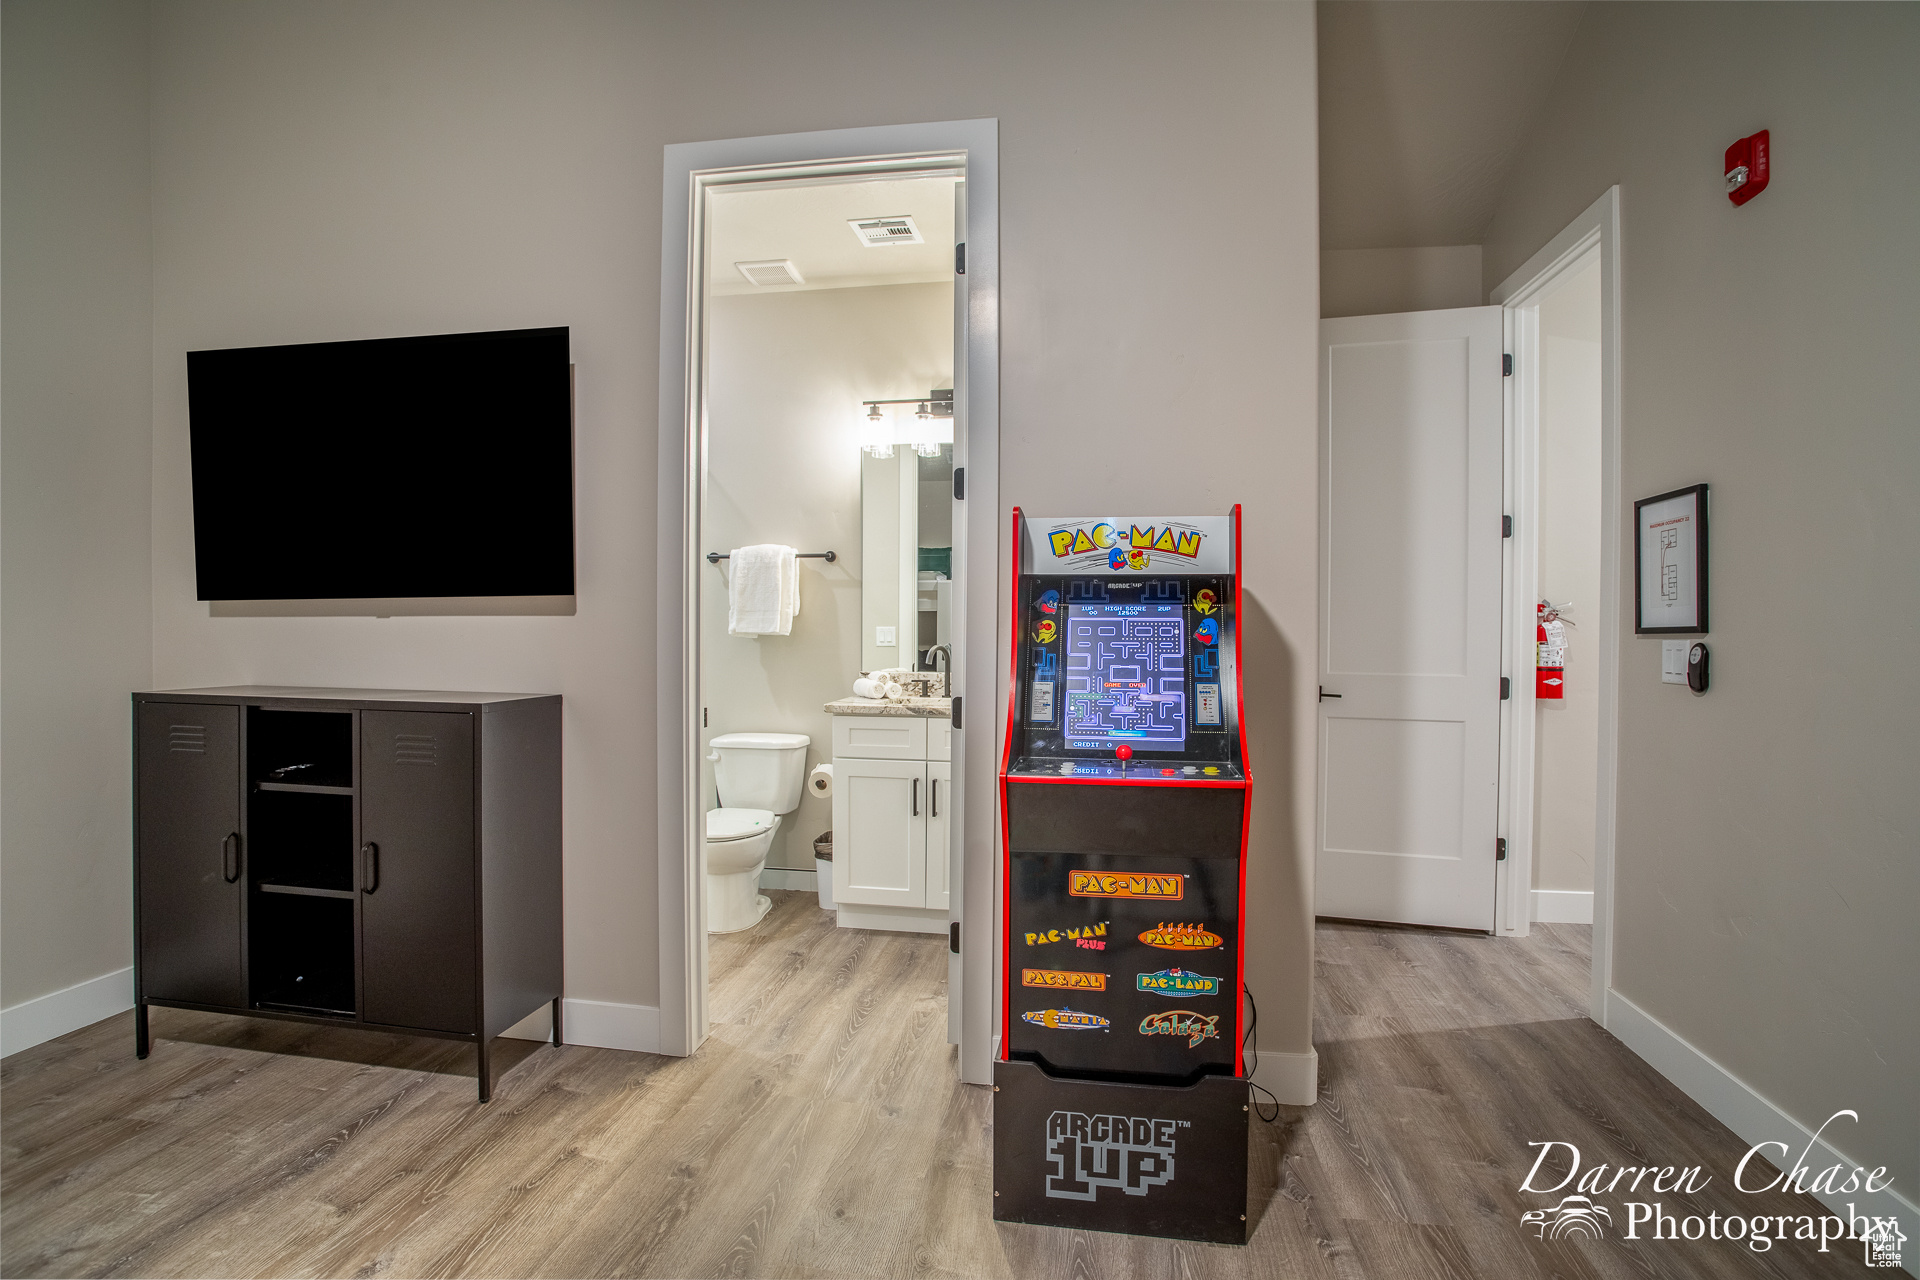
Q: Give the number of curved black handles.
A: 2